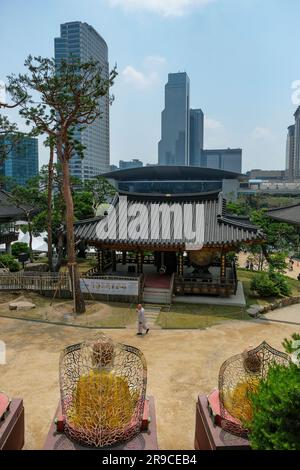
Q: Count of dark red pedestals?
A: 3